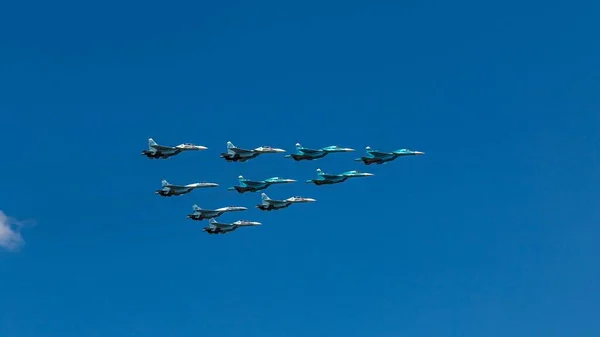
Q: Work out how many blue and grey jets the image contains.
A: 10